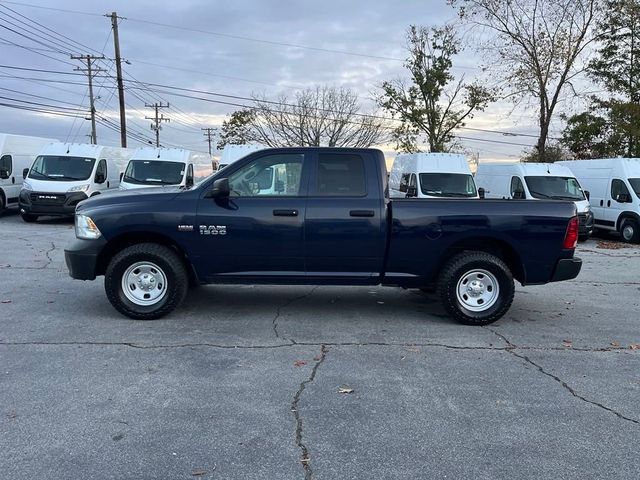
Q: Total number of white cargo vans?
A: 7